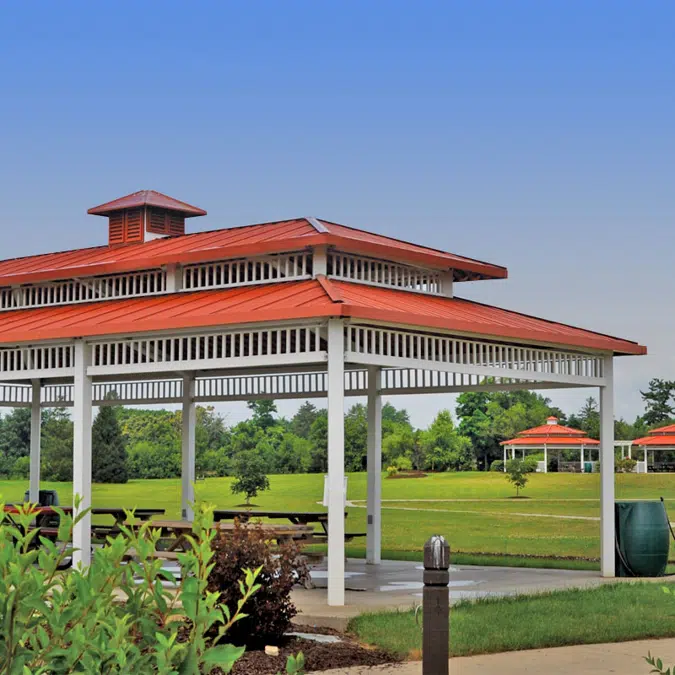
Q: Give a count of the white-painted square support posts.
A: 6